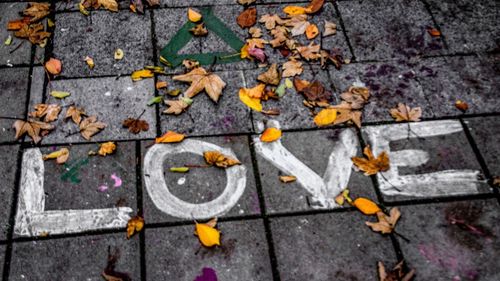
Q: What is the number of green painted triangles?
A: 1